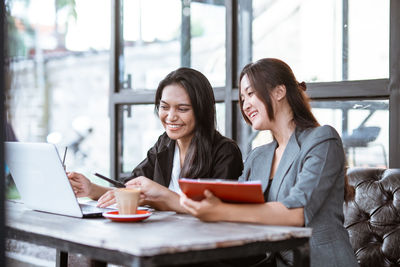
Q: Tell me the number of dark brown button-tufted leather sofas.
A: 1